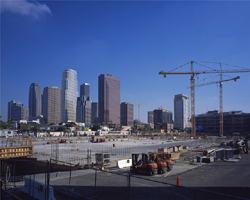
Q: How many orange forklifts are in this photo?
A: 3